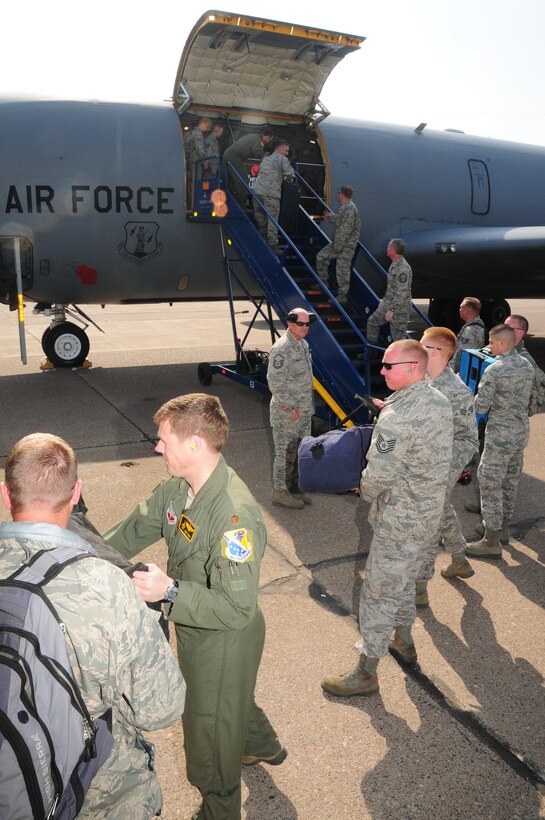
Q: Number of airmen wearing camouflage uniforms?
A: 12